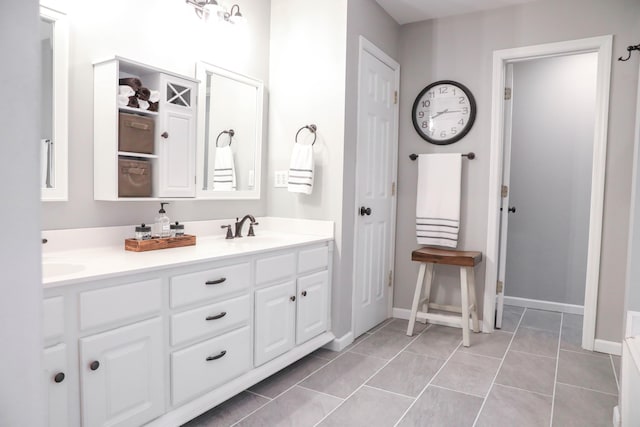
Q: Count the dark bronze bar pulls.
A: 3